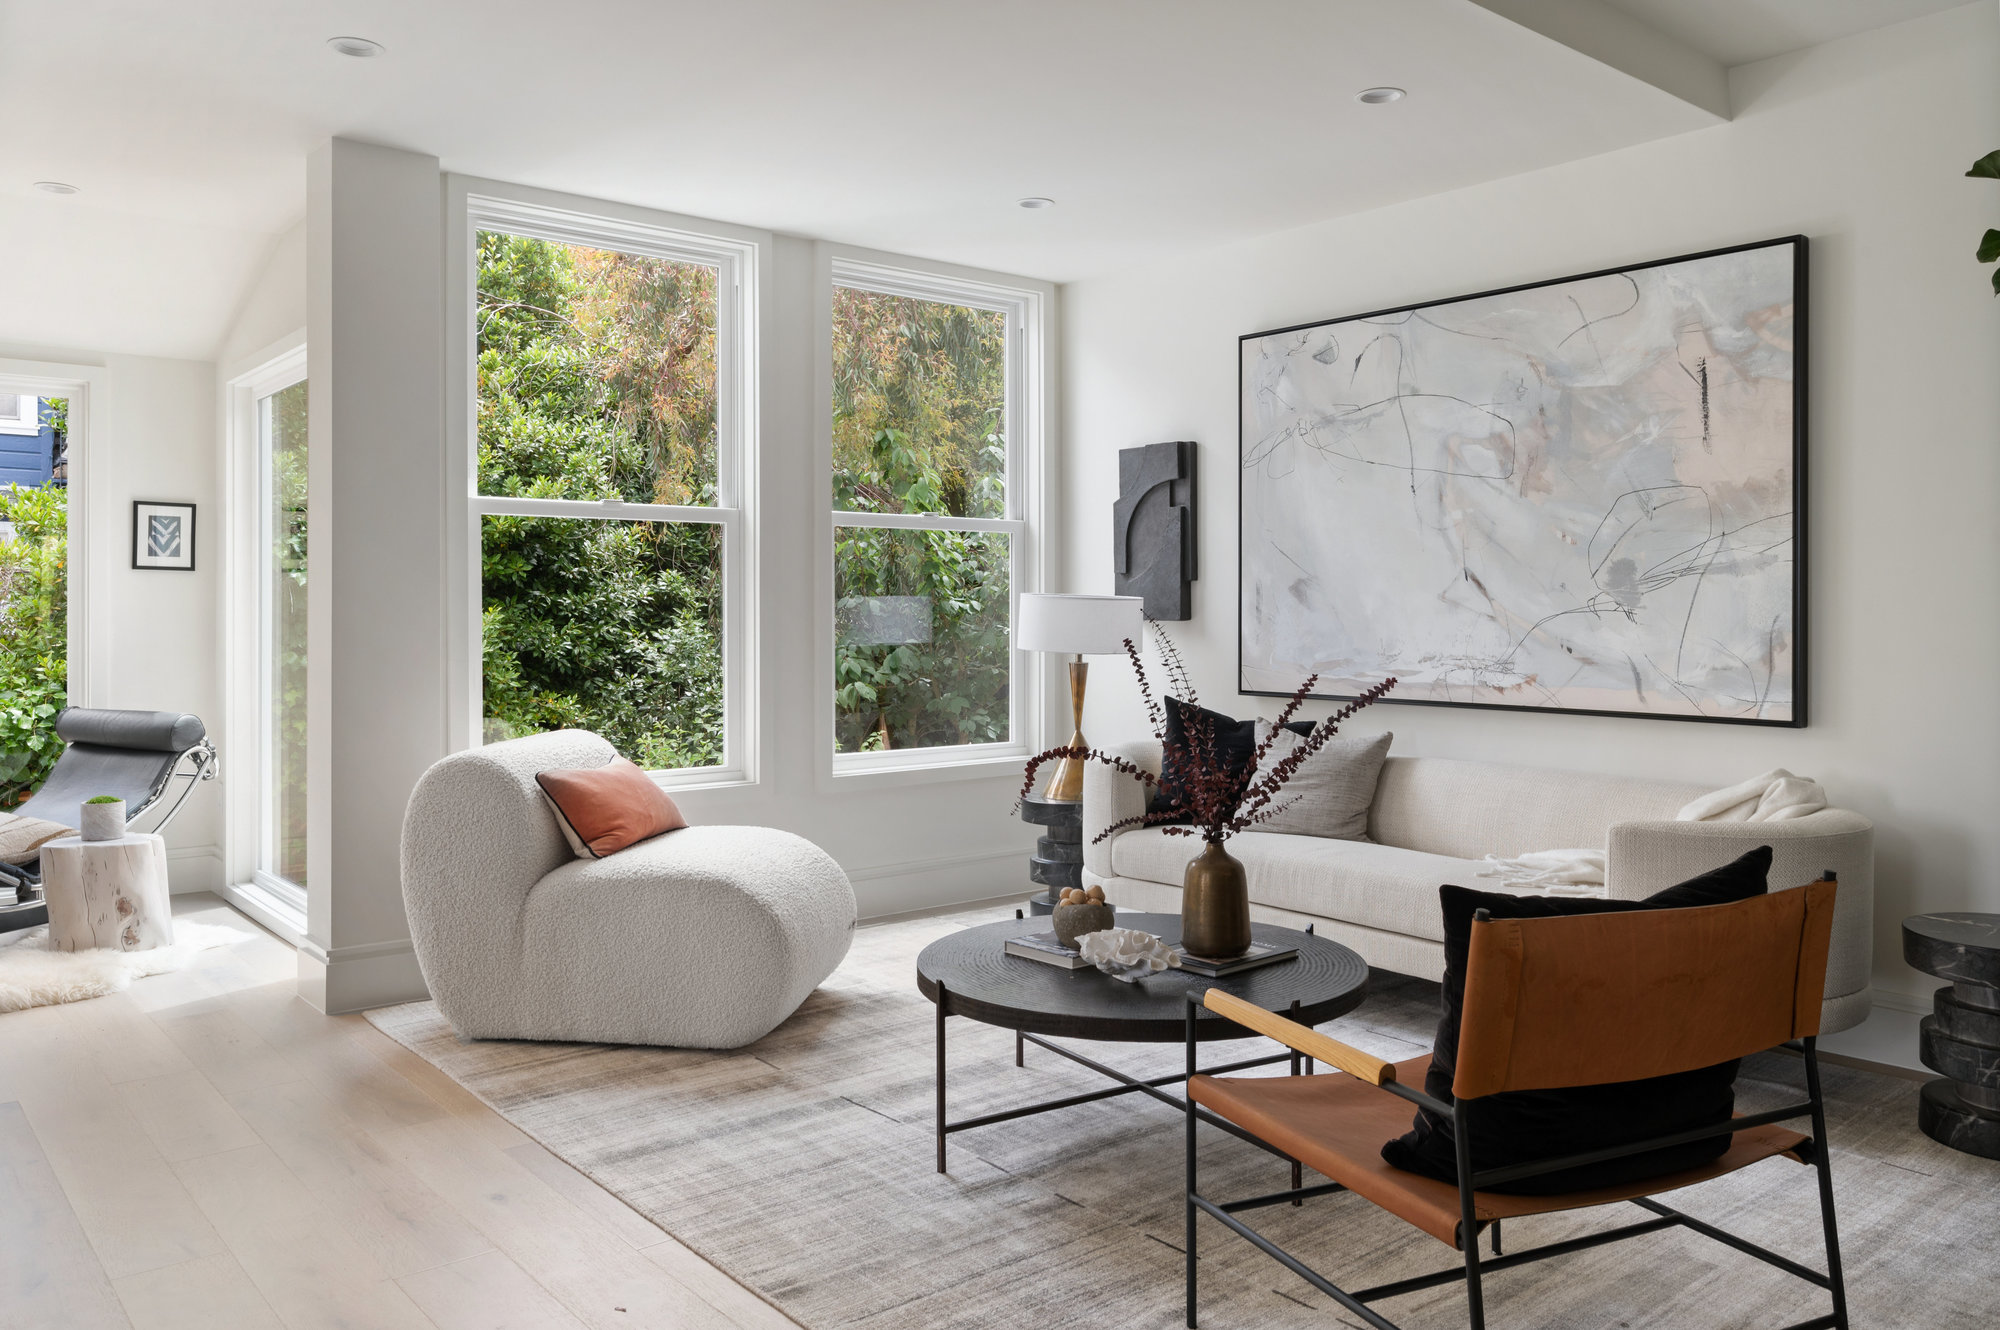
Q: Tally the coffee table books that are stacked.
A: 2